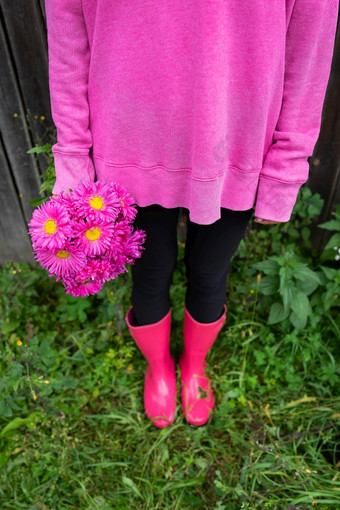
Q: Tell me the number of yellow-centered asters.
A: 4